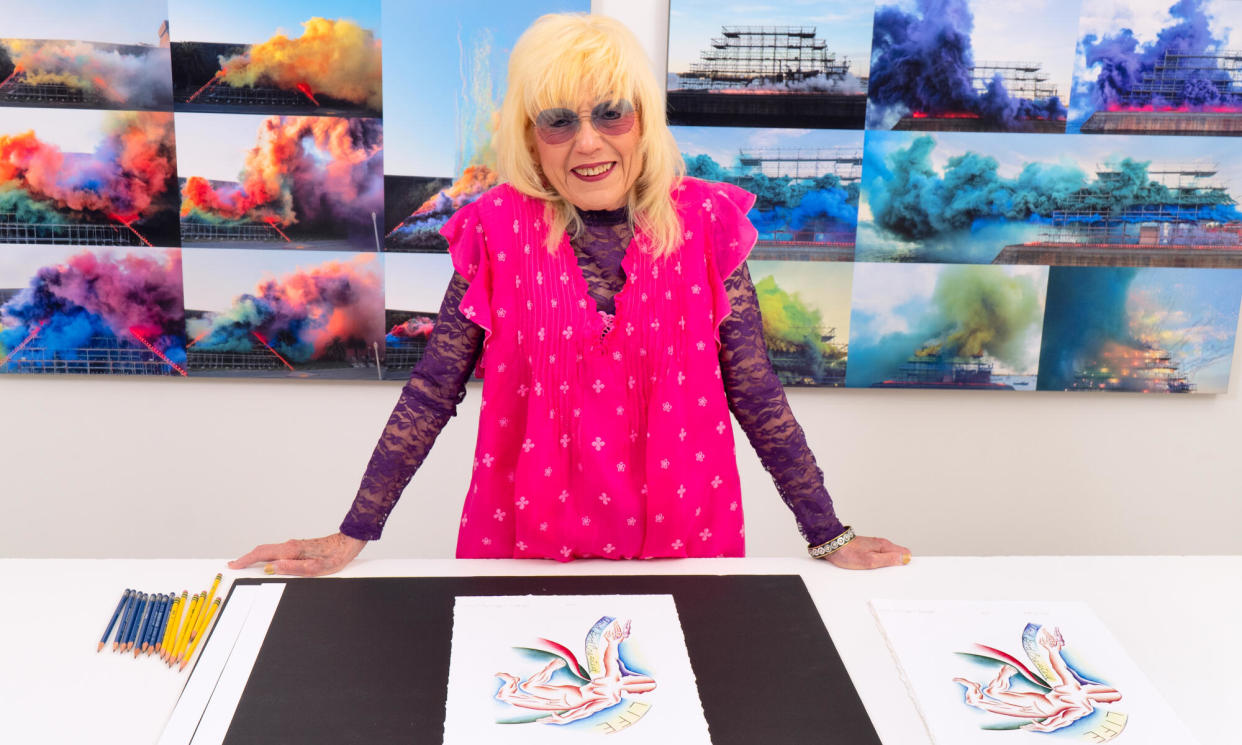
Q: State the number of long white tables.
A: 1